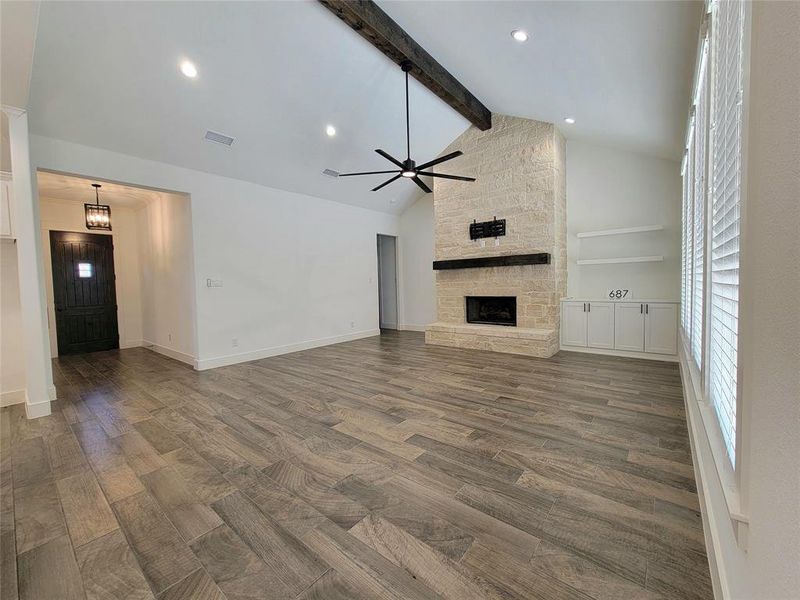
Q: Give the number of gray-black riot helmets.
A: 0